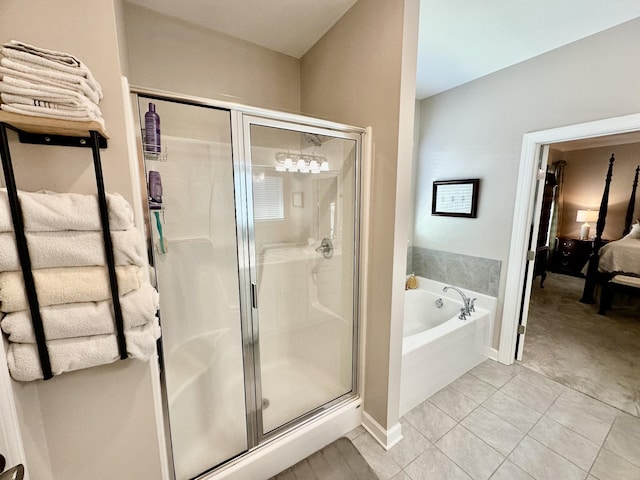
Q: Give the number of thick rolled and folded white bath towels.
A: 5